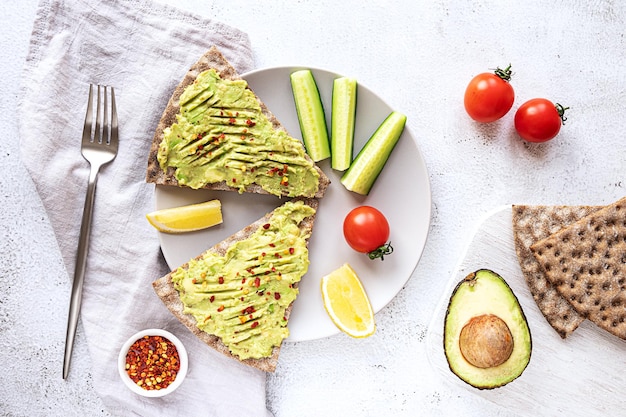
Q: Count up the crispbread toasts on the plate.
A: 2